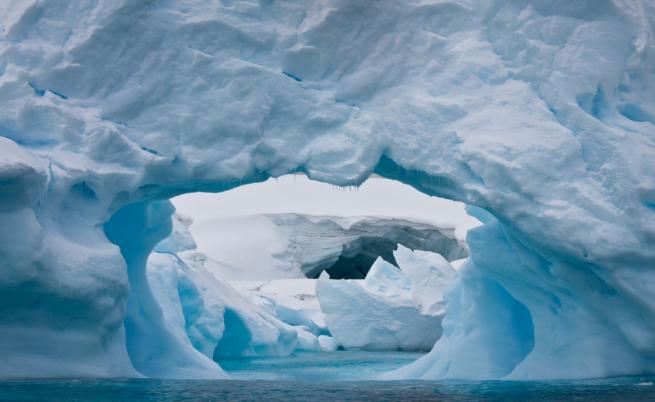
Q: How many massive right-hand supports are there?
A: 1